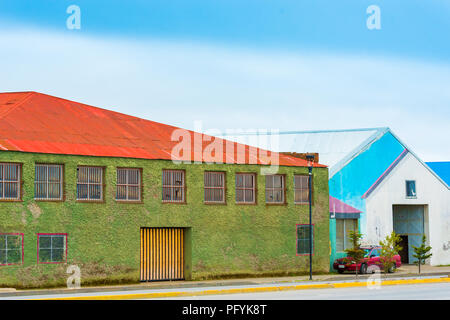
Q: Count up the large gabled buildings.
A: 2